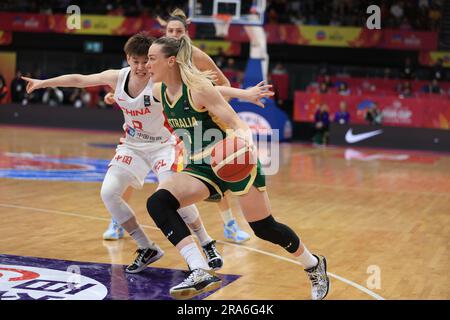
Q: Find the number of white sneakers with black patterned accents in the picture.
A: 2